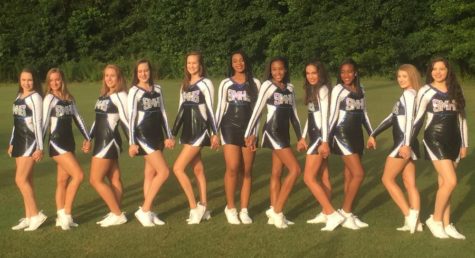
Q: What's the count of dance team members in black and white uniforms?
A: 11